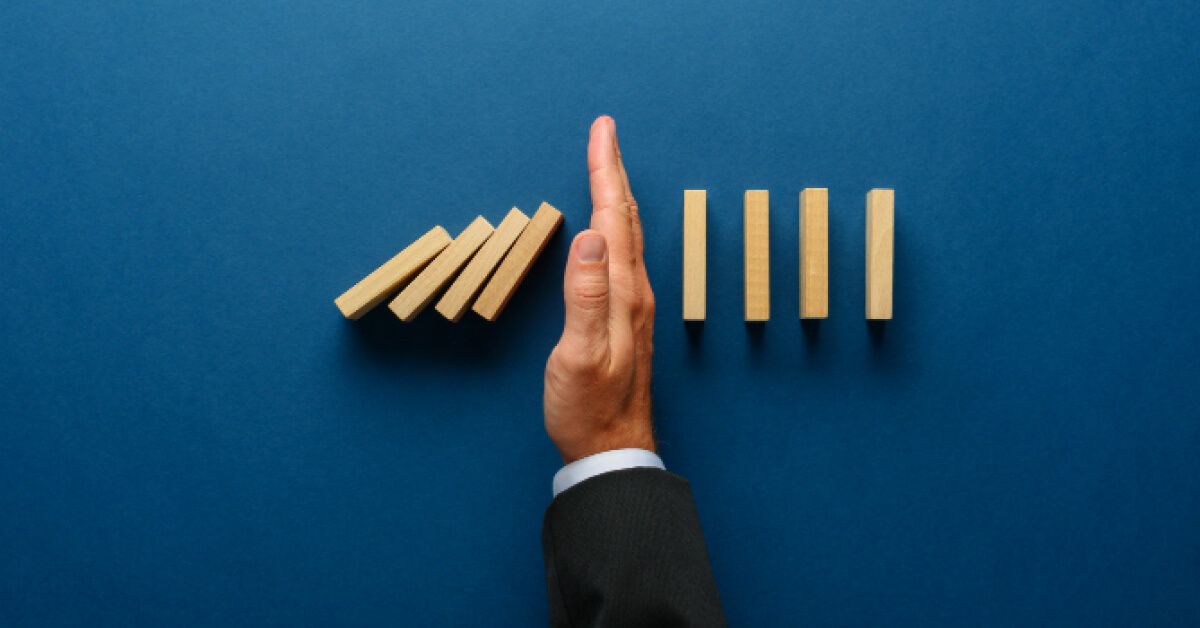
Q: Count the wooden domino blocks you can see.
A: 8